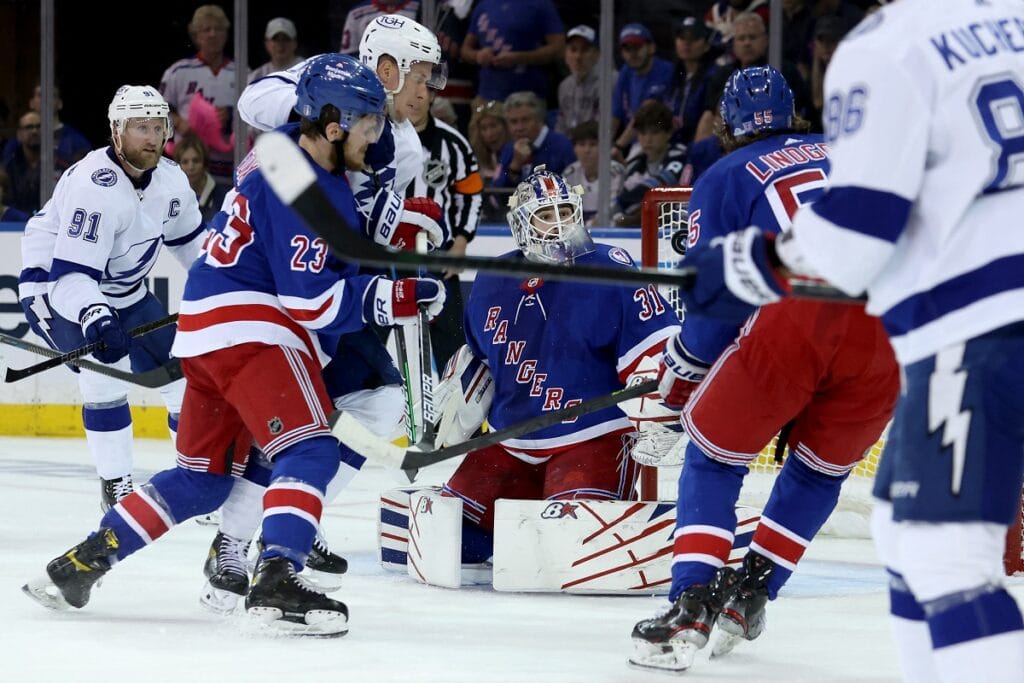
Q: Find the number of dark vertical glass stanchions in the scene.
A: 5